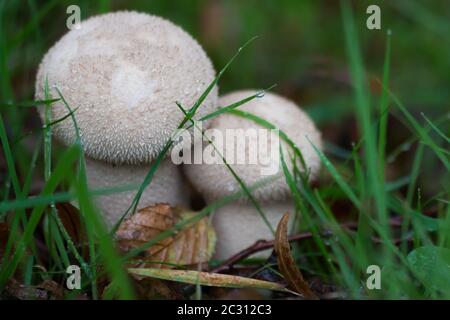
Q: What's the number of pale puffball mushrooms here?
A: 2